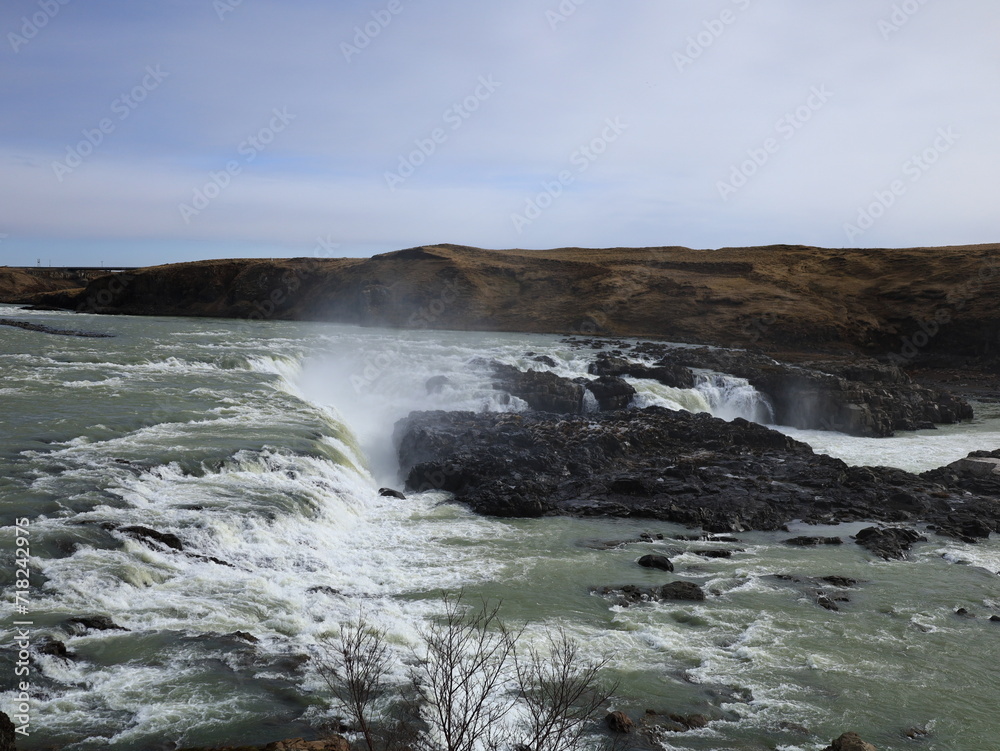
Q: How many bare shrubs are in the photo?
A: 3